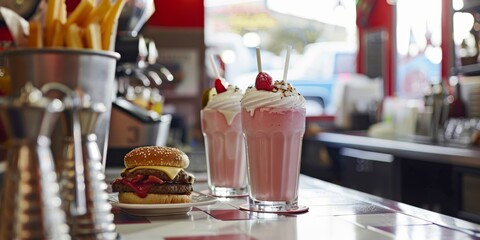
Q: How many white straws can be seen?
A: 3